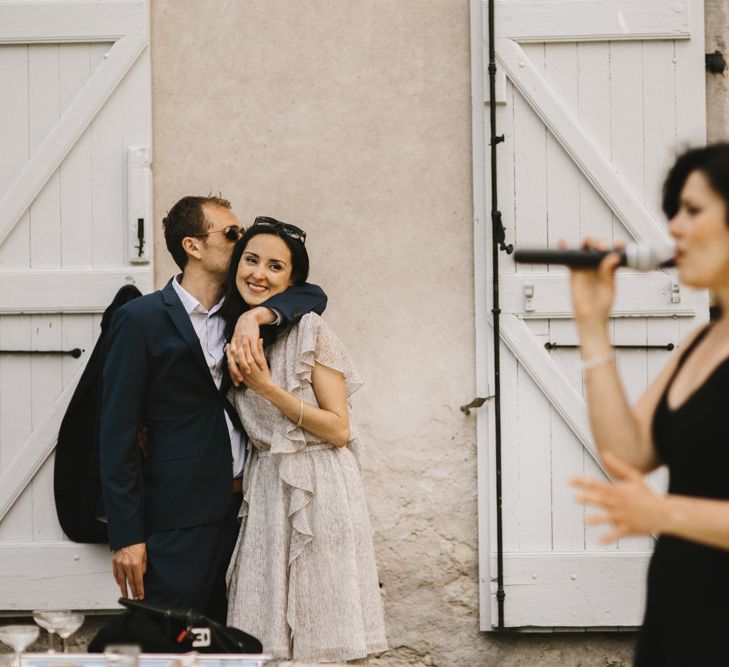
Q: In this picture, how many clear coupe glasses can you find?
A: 3